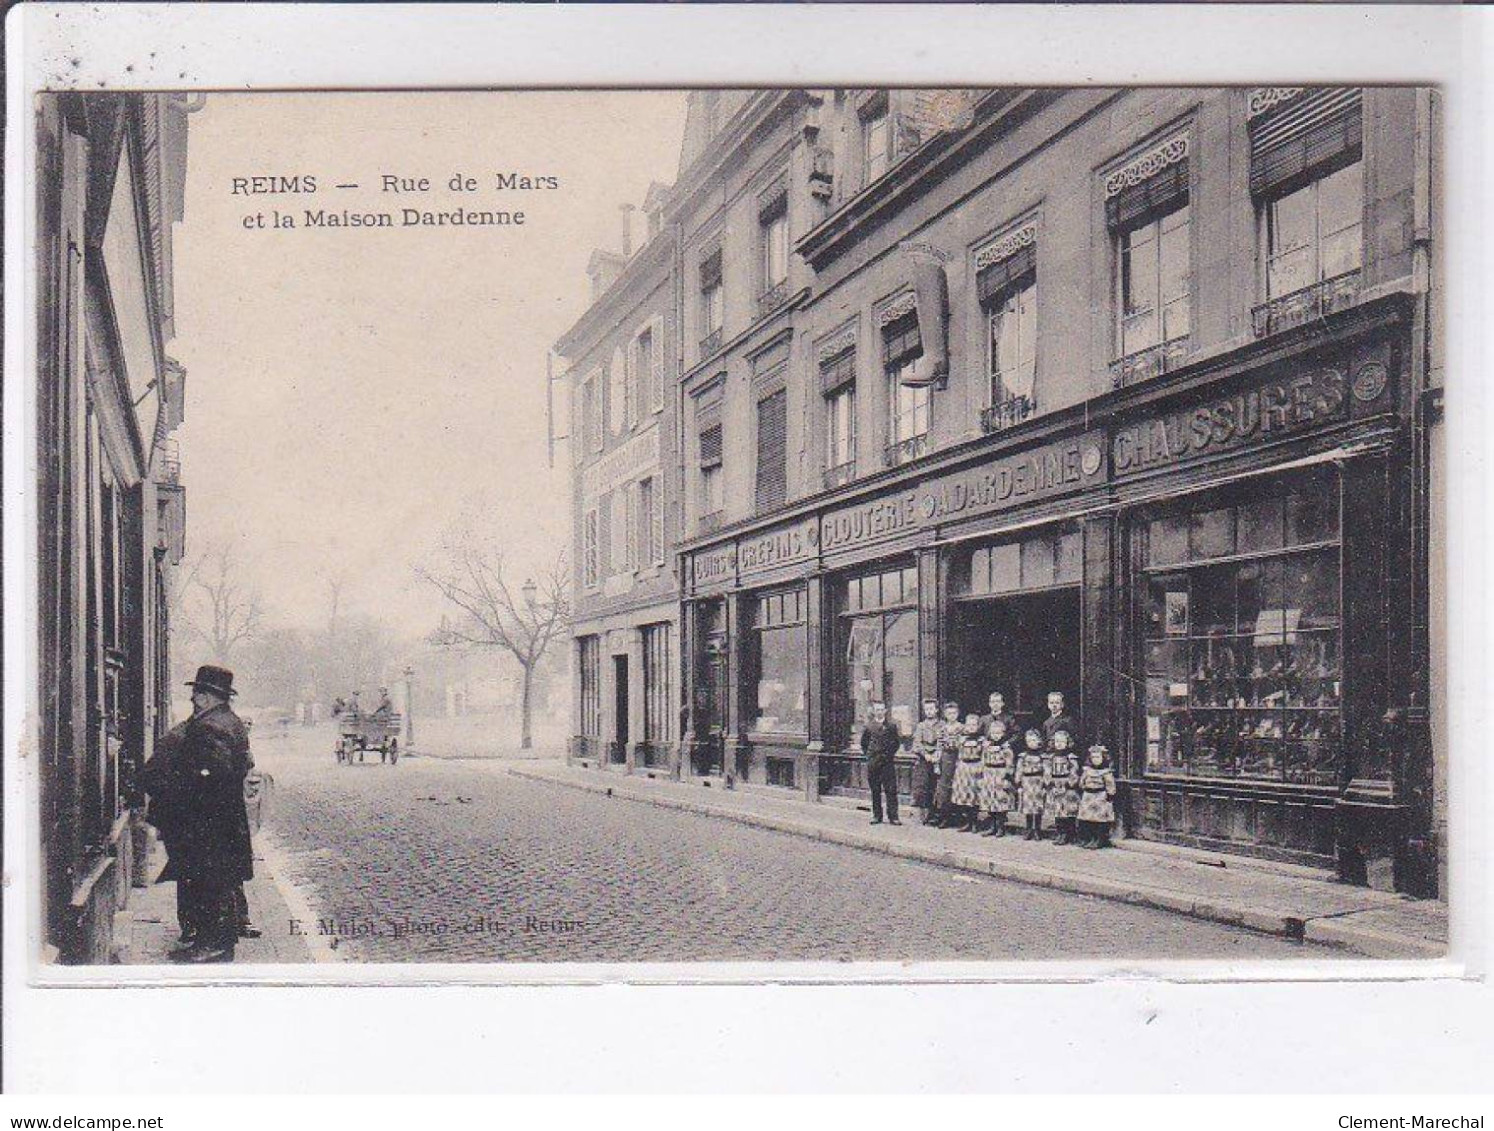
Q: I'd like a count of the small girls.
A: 5